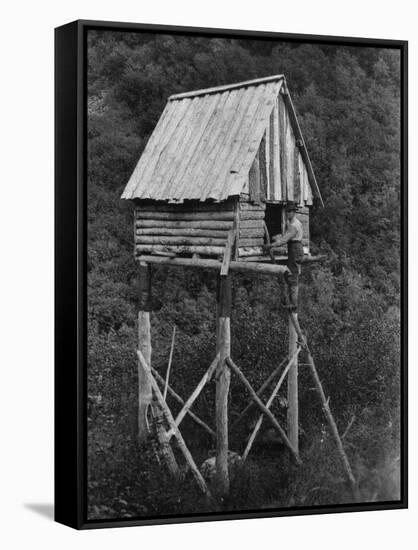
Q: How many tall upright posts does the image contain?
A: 3